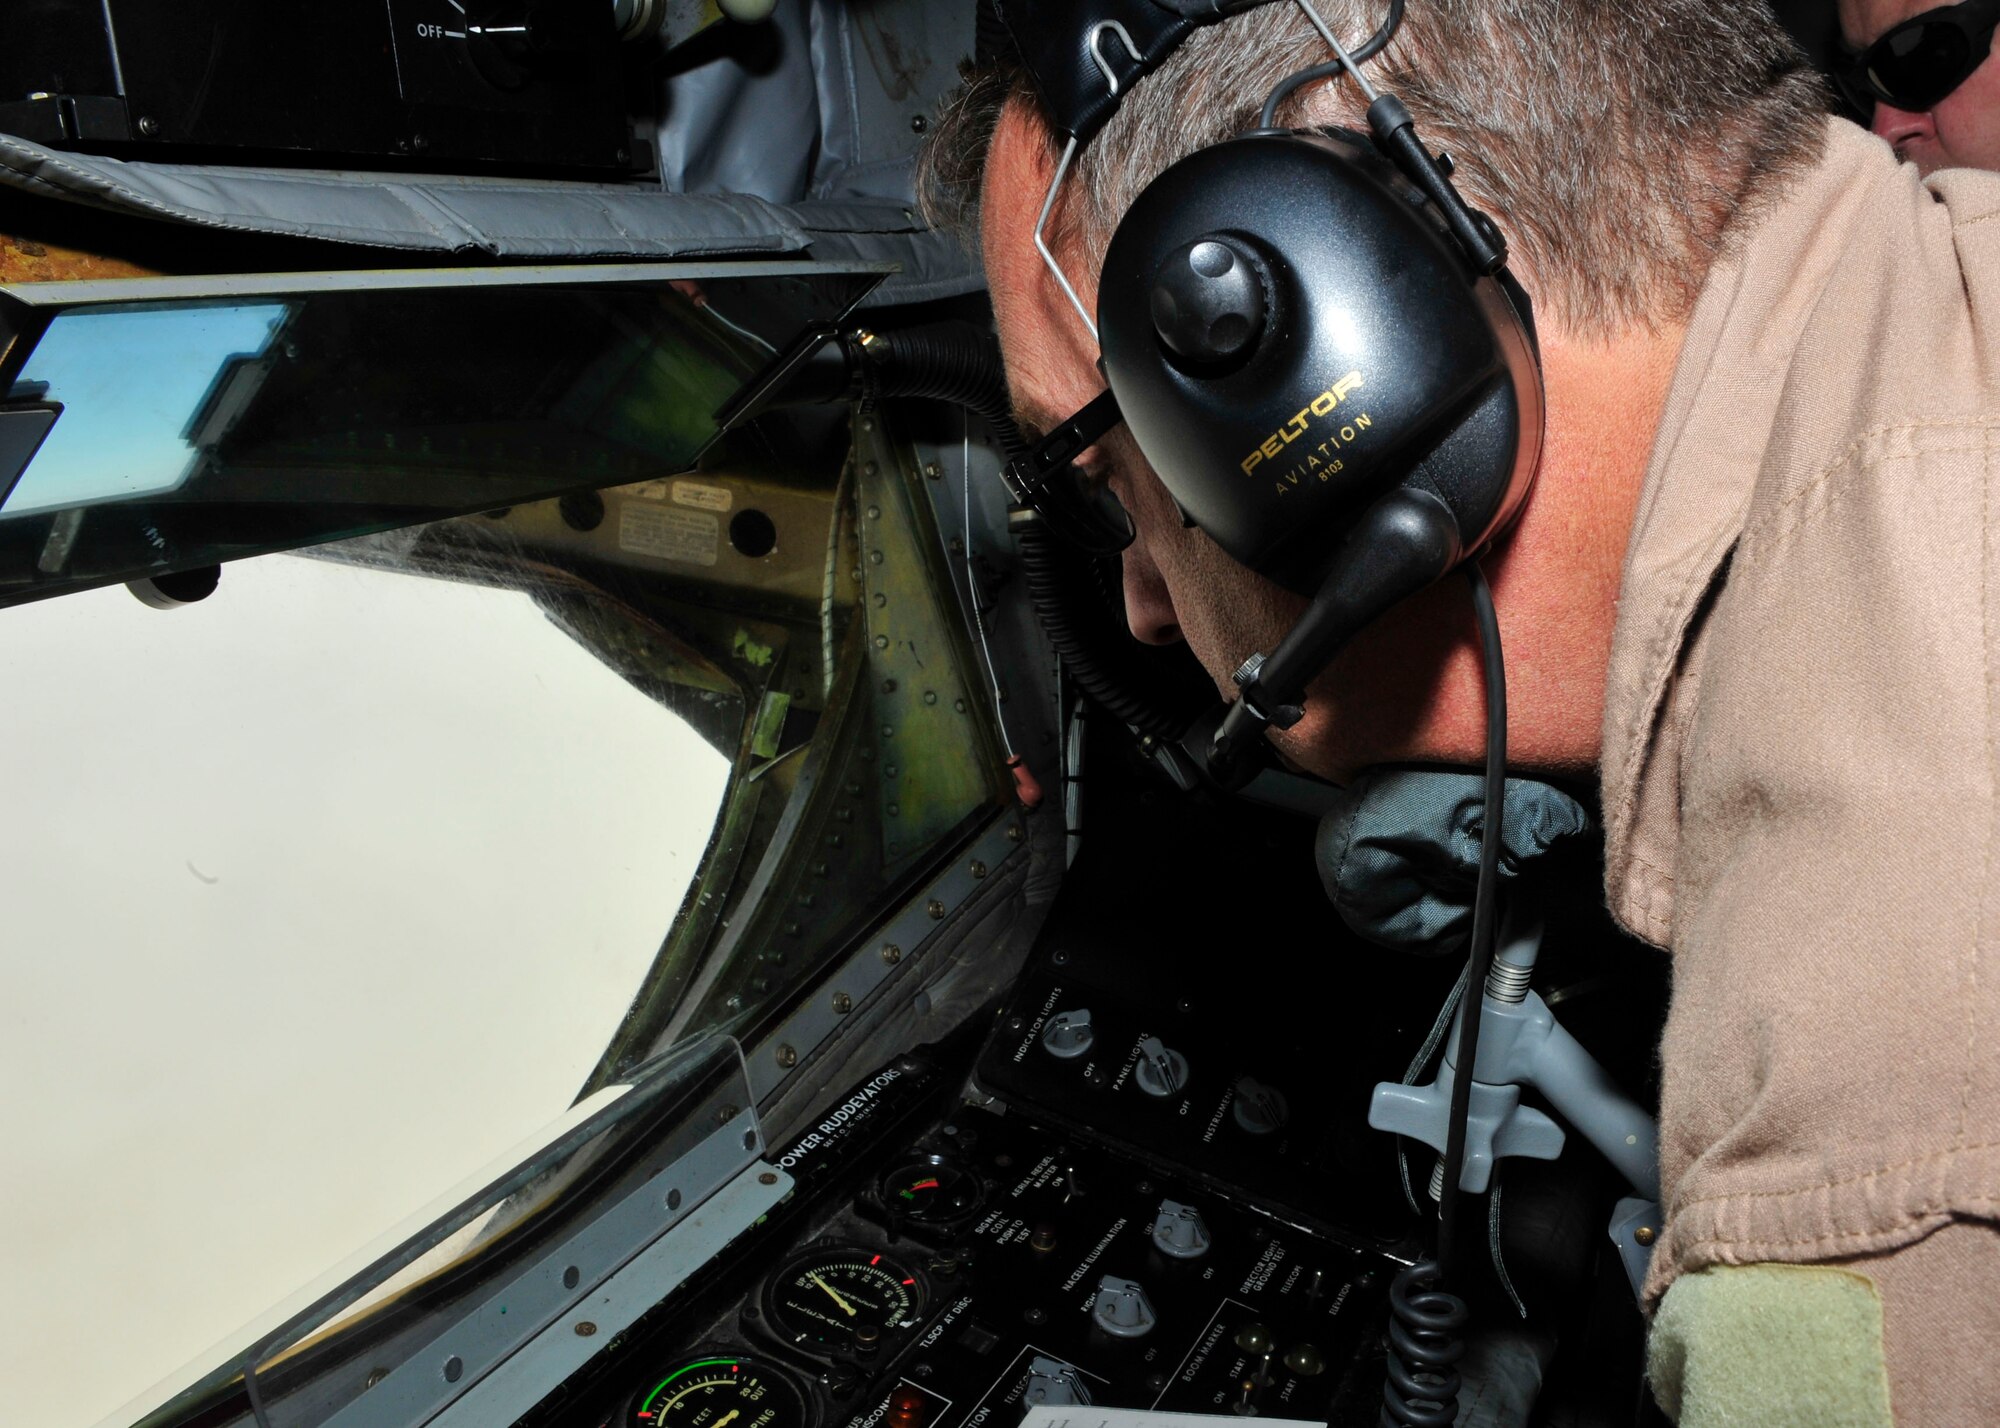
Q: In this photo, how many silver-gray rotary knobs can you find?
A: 6